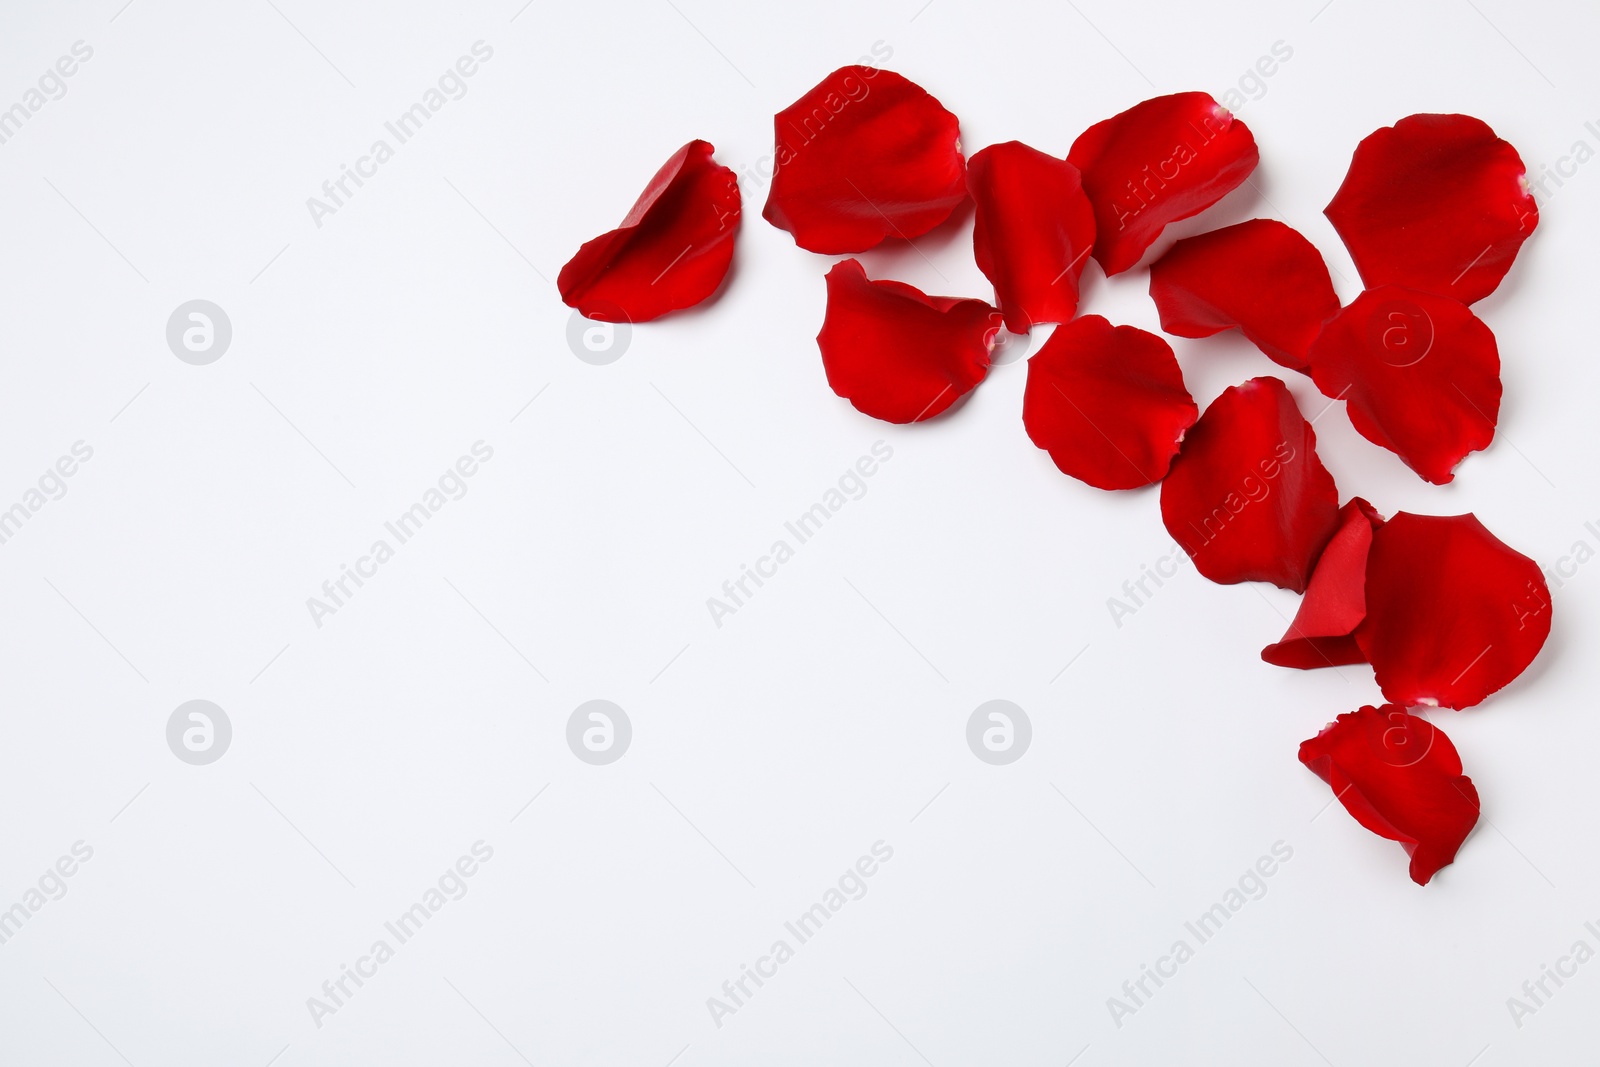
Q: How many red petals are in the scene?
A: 13